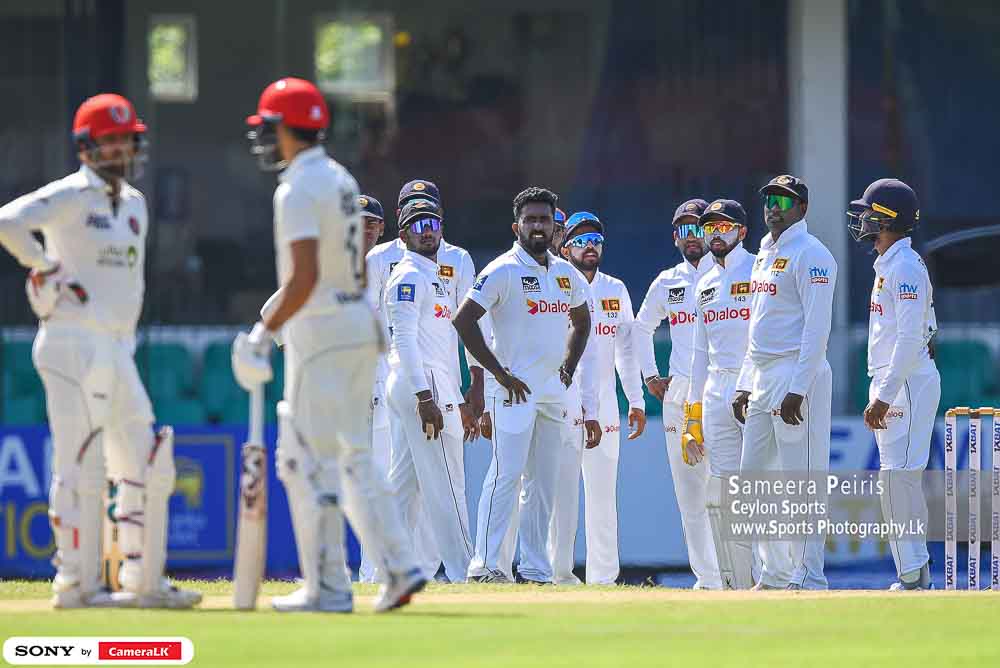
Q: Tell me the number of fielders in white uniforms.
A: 10